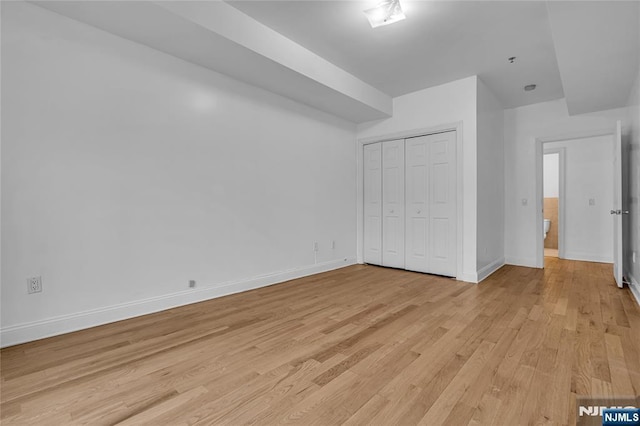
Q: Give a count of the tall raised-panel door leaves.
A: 4